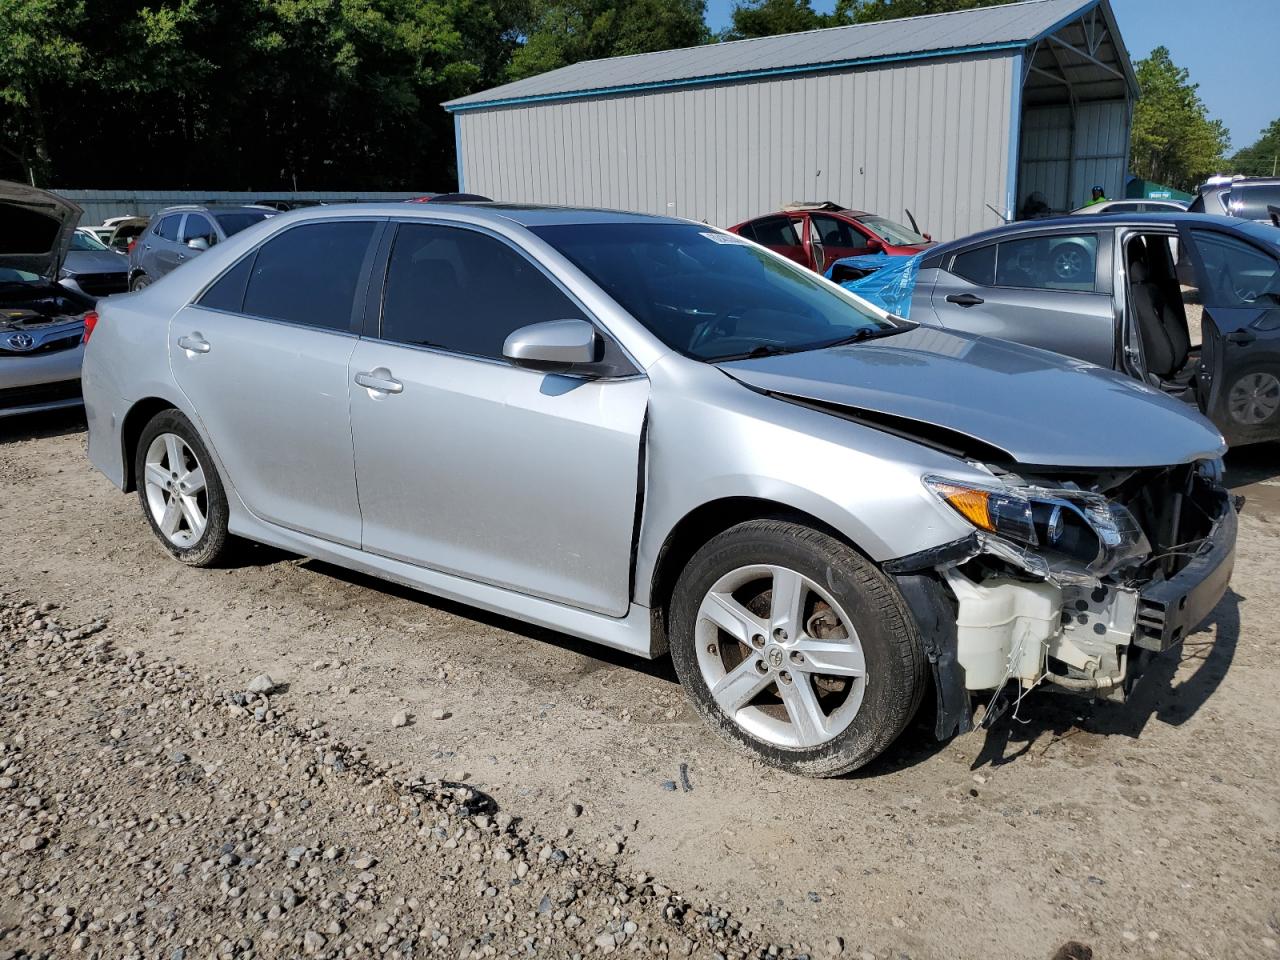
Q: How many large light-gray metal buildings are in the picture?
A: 1